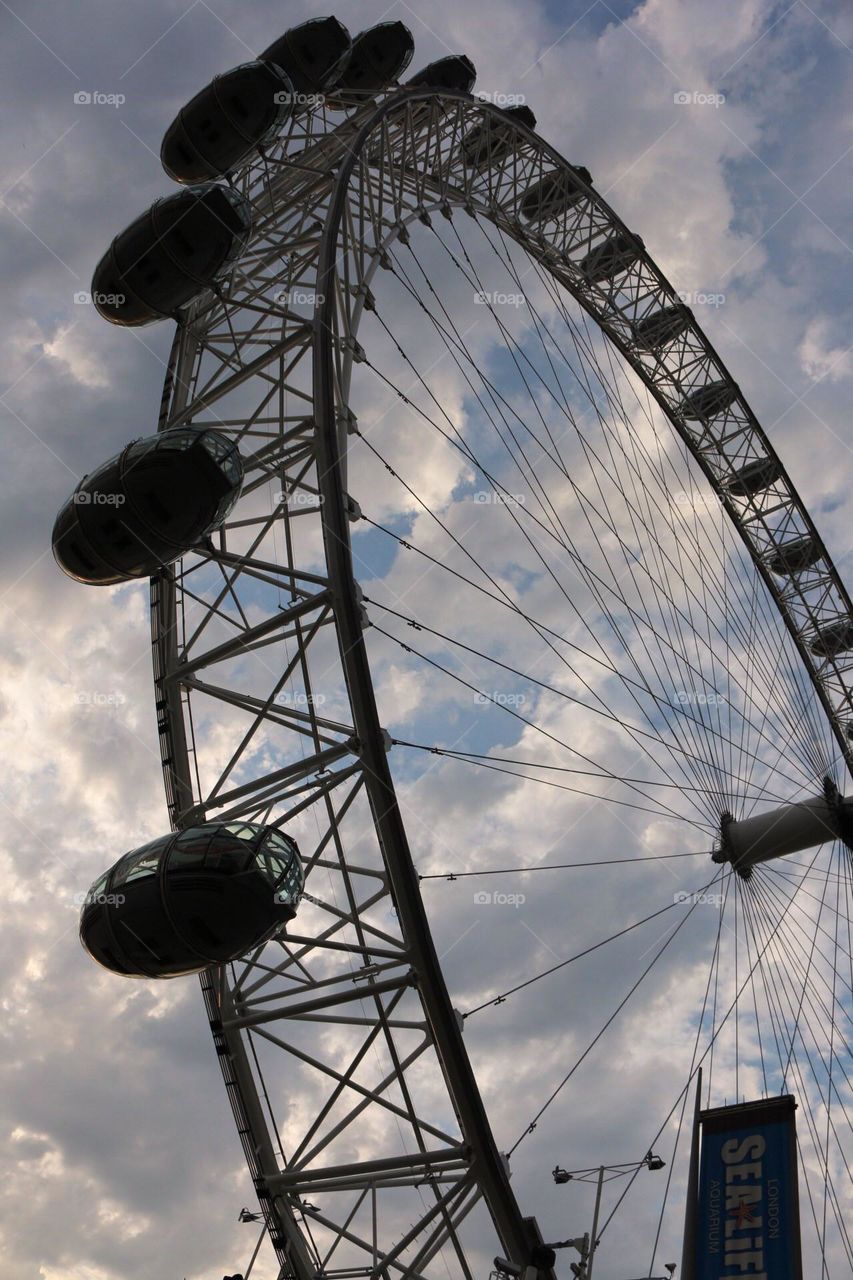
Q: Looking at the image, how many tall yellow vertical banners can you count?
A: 0